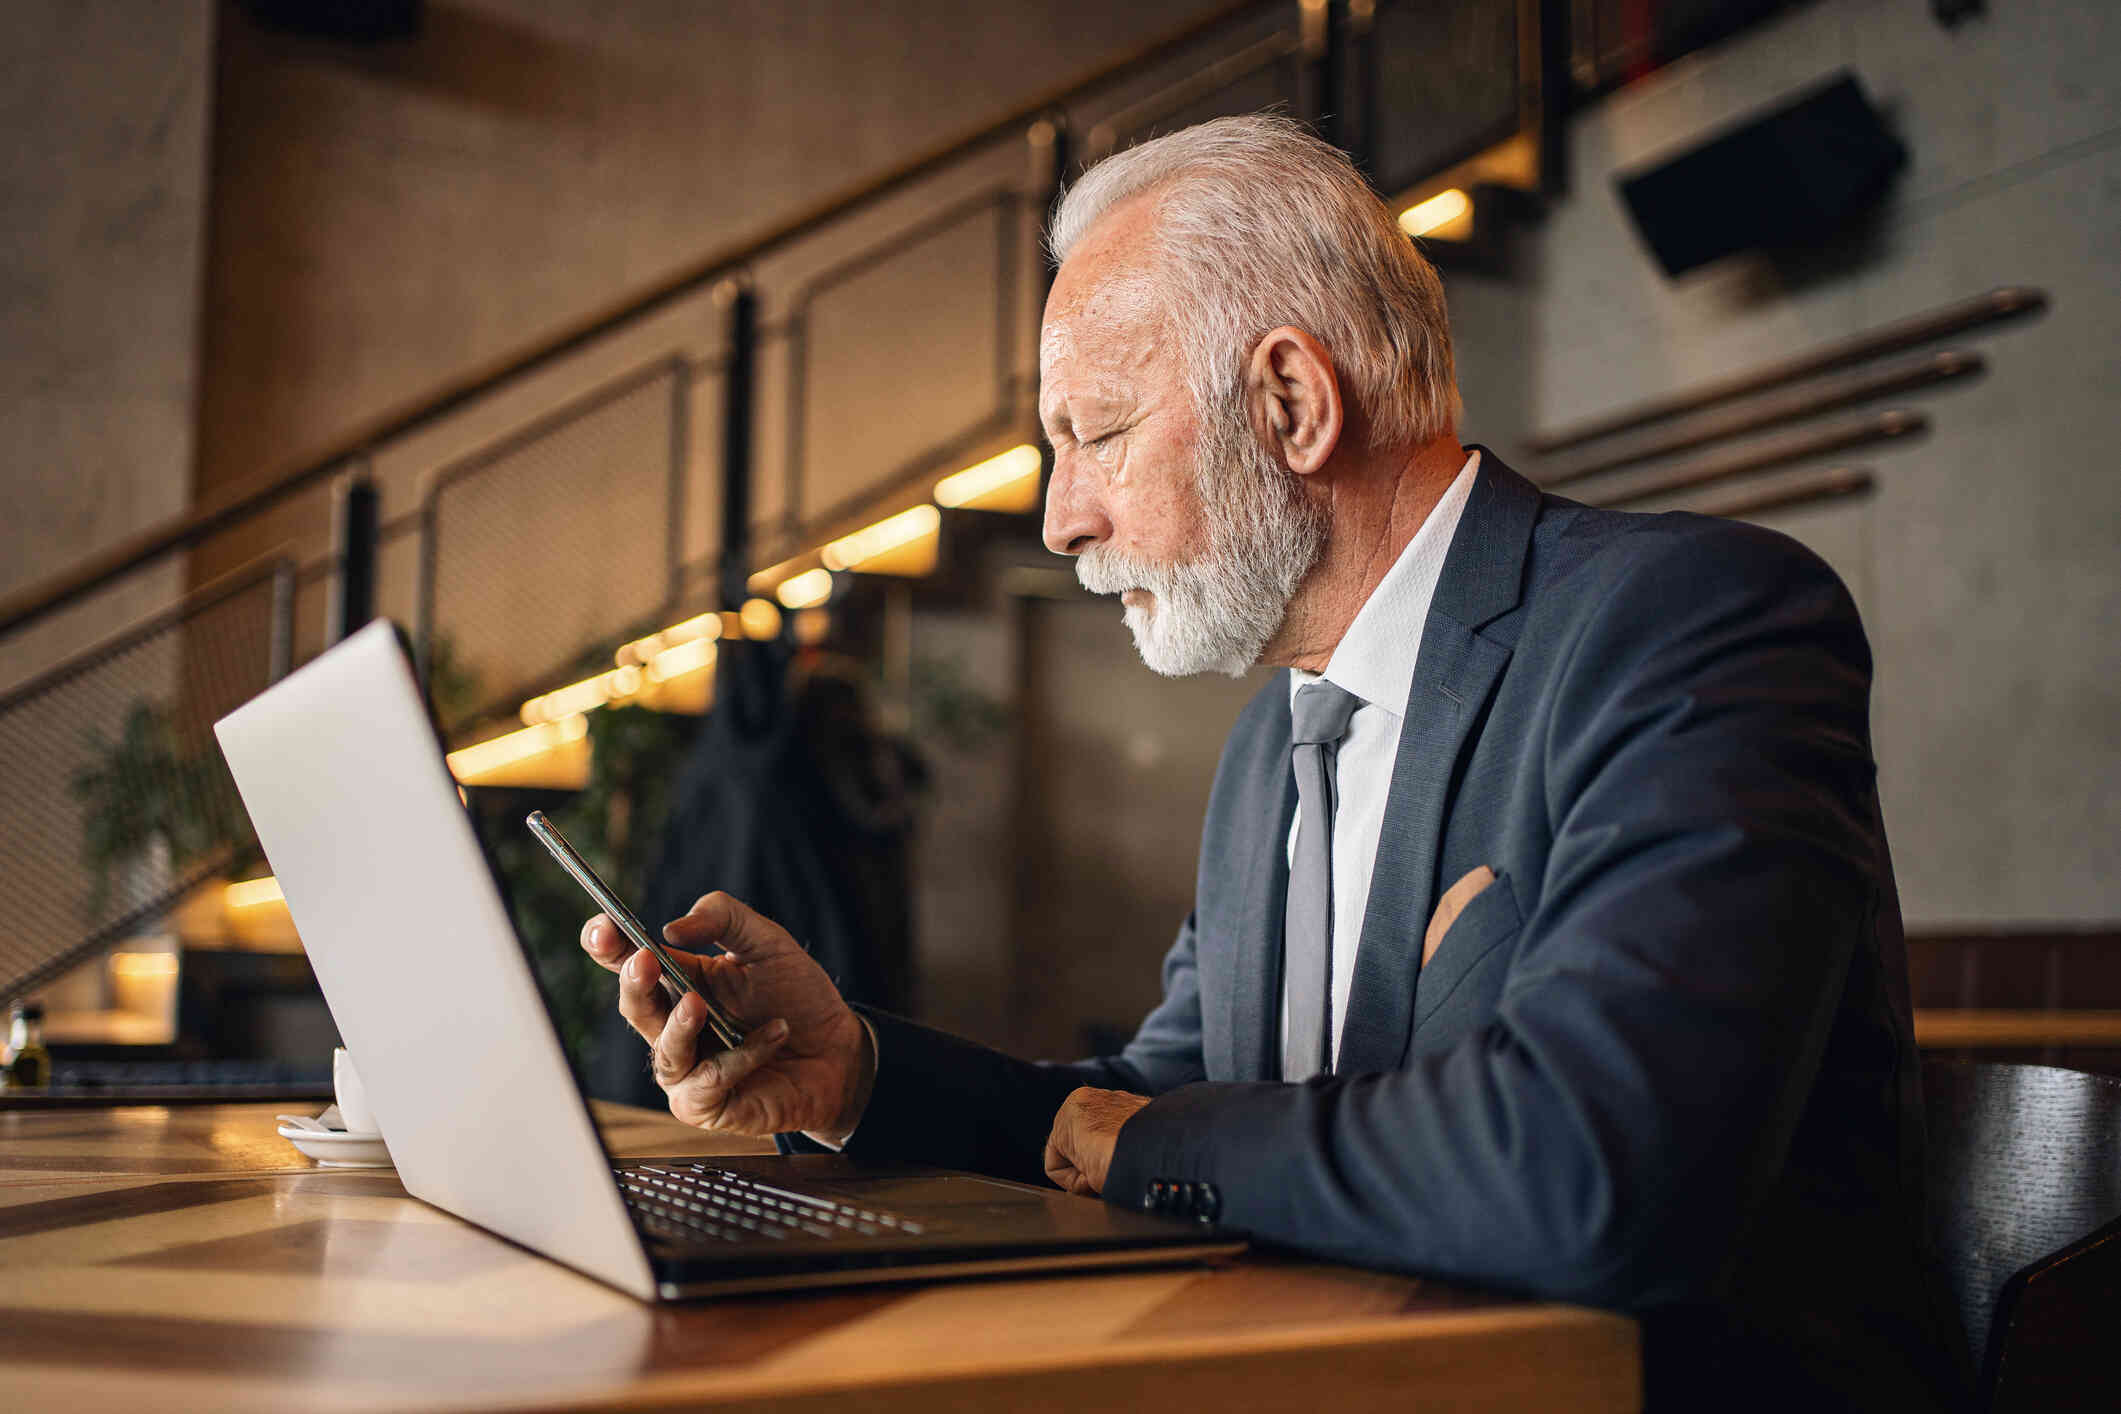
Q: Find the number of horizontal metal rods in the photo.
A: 4